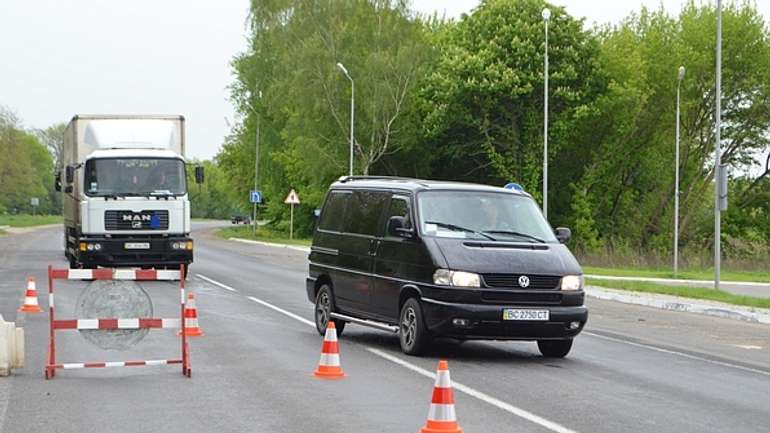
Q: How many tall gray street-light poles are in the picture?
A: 5